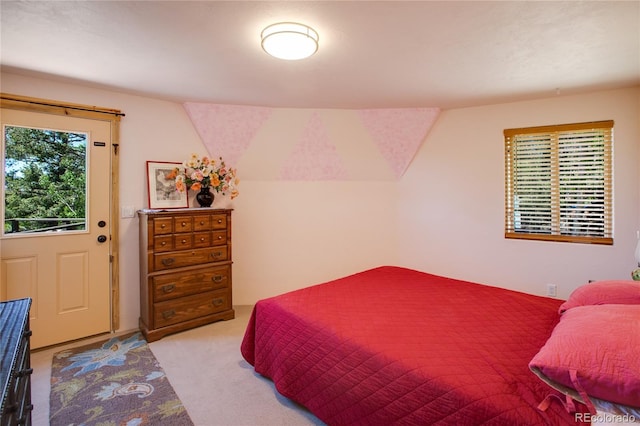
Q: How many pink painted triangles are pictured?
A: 3